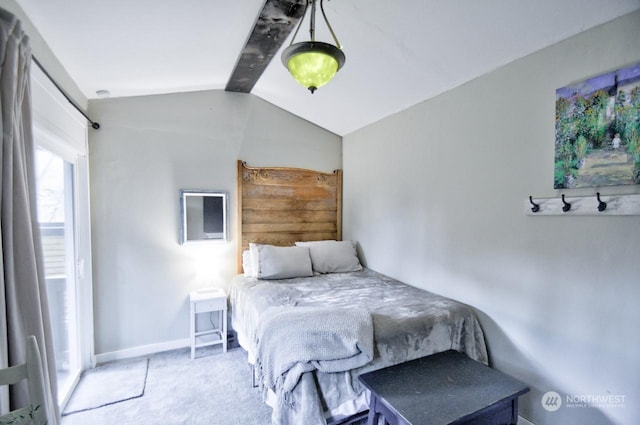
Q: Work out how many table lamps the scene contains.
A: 1